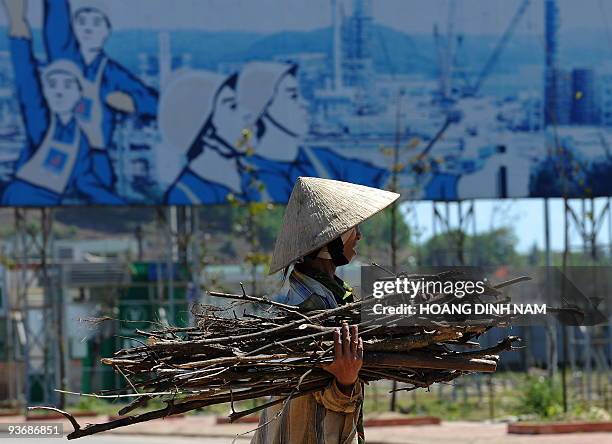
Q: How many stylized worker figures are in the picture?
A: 4